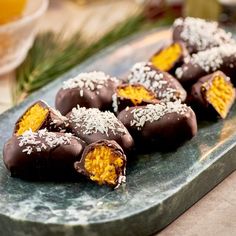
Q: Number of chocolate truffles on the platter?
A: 12